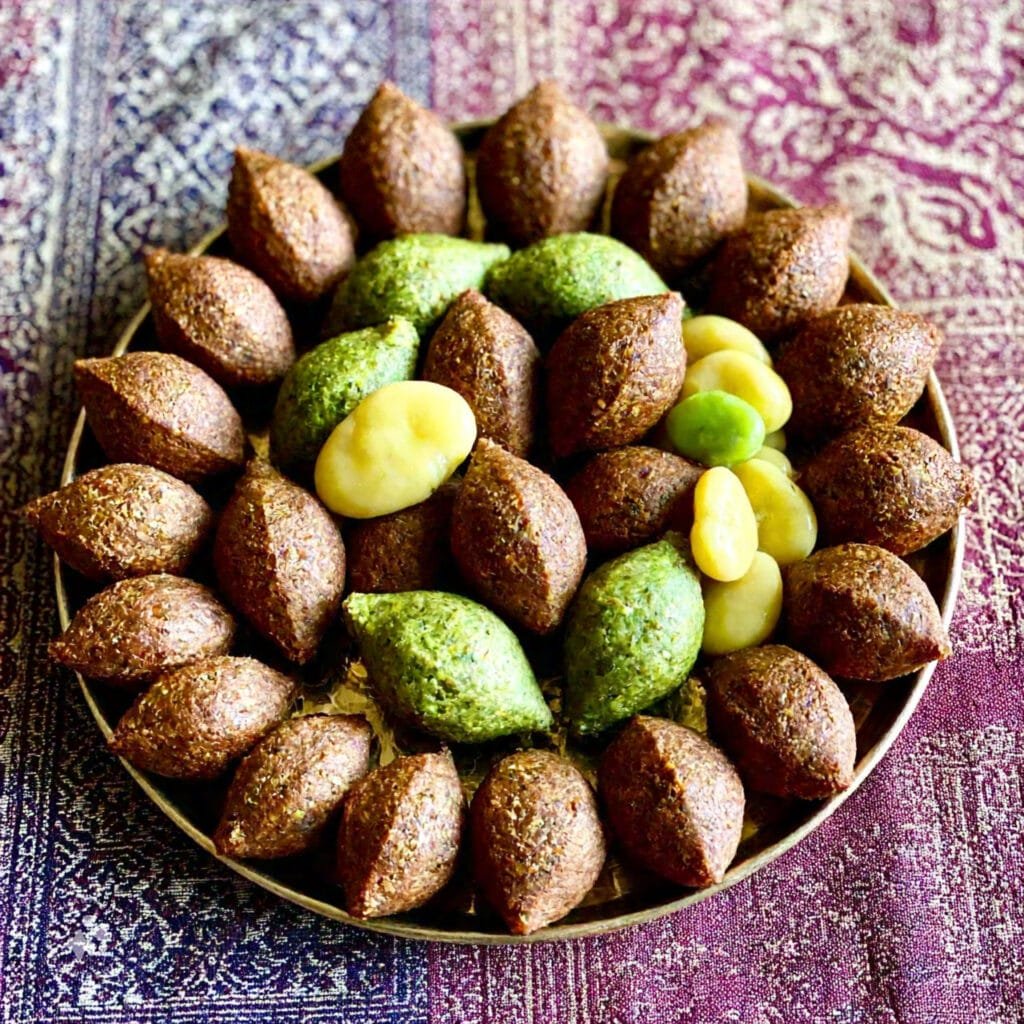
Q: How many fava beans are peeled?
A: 1